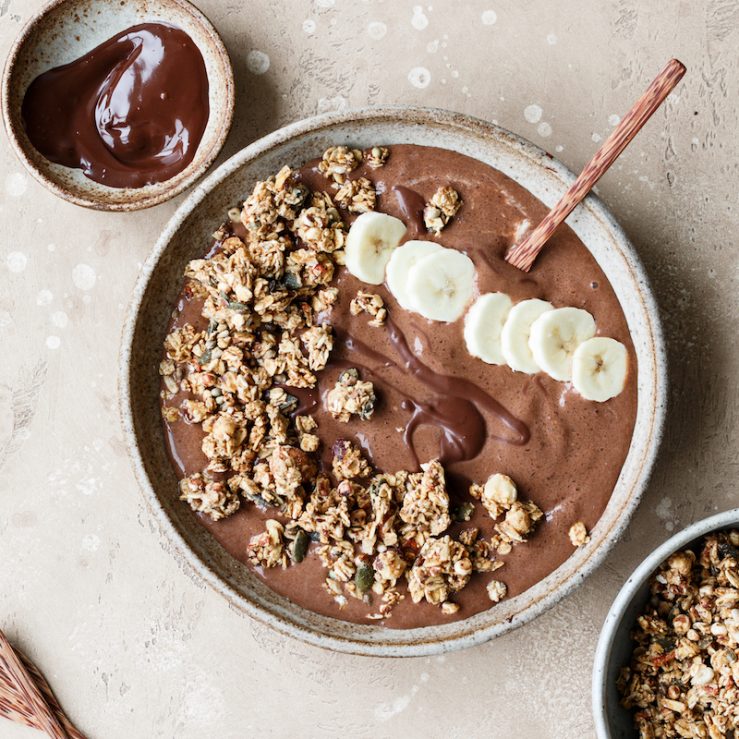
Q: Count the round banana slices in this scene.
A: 7